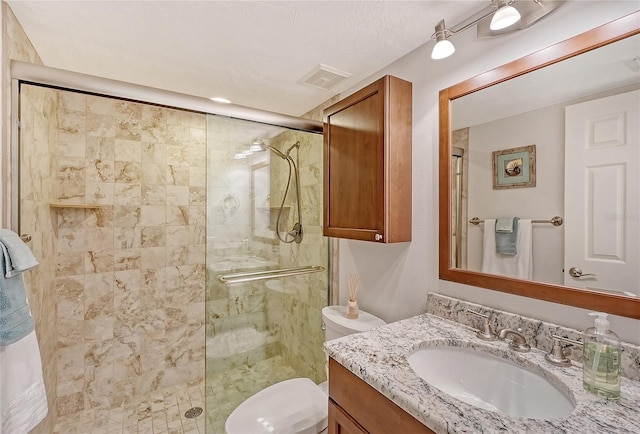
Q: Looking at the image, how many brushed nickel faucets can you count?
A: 1